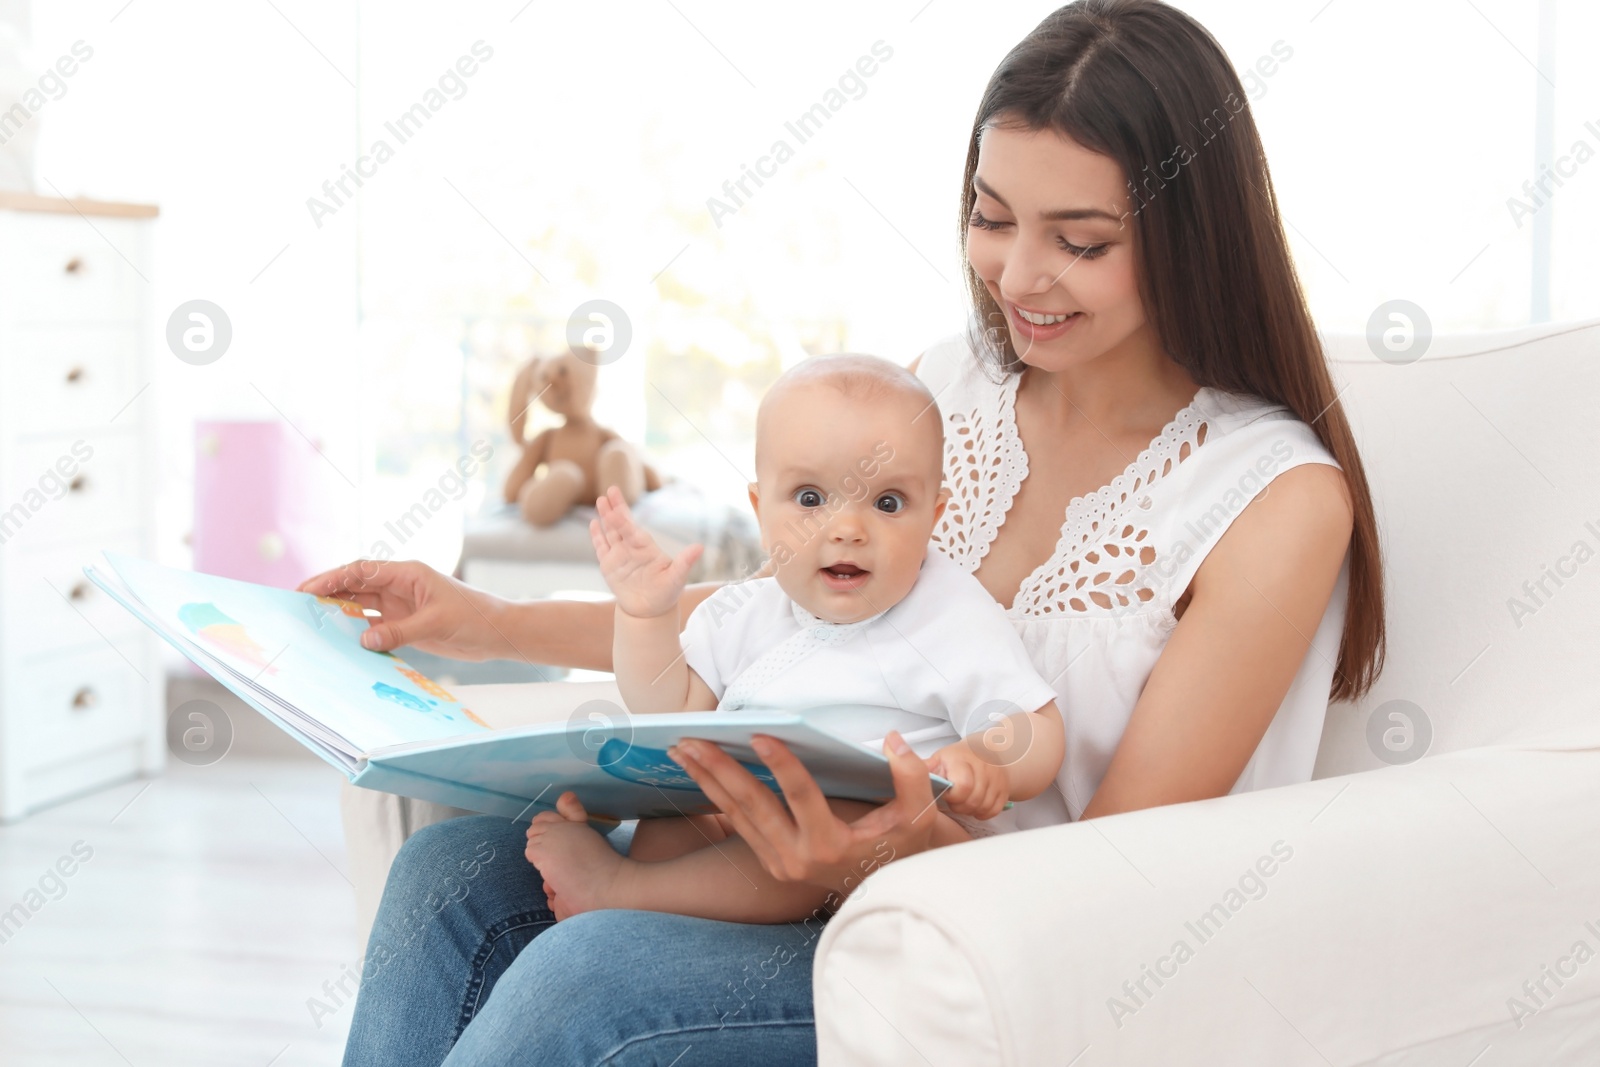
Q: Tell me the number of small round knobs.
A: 5